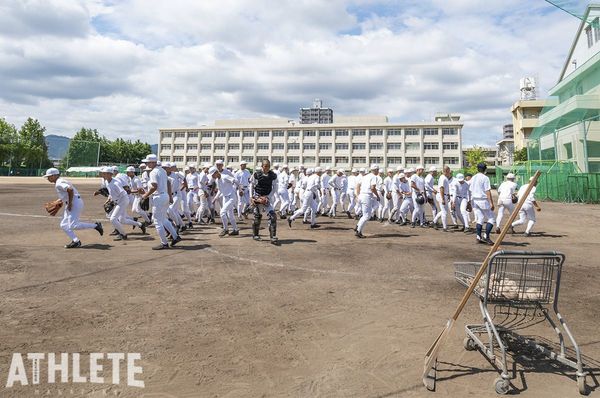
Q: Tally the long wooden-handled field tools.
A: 1